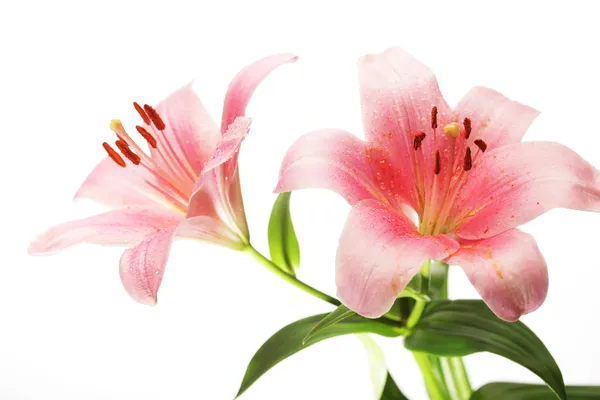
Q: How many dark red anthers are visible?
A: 12